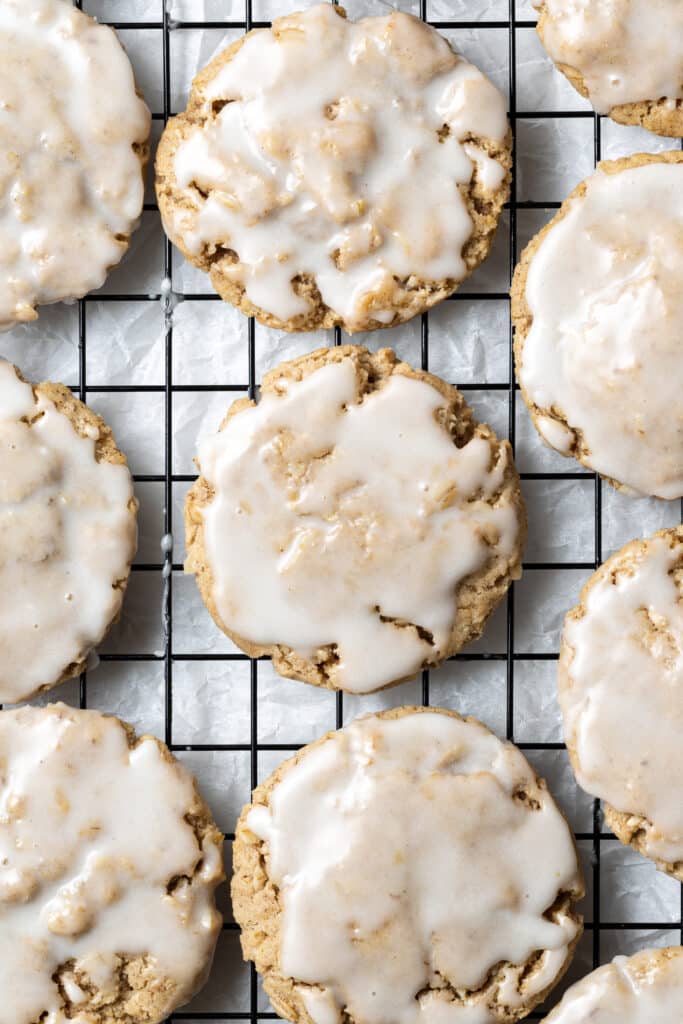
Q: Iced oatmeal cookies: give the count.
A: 10